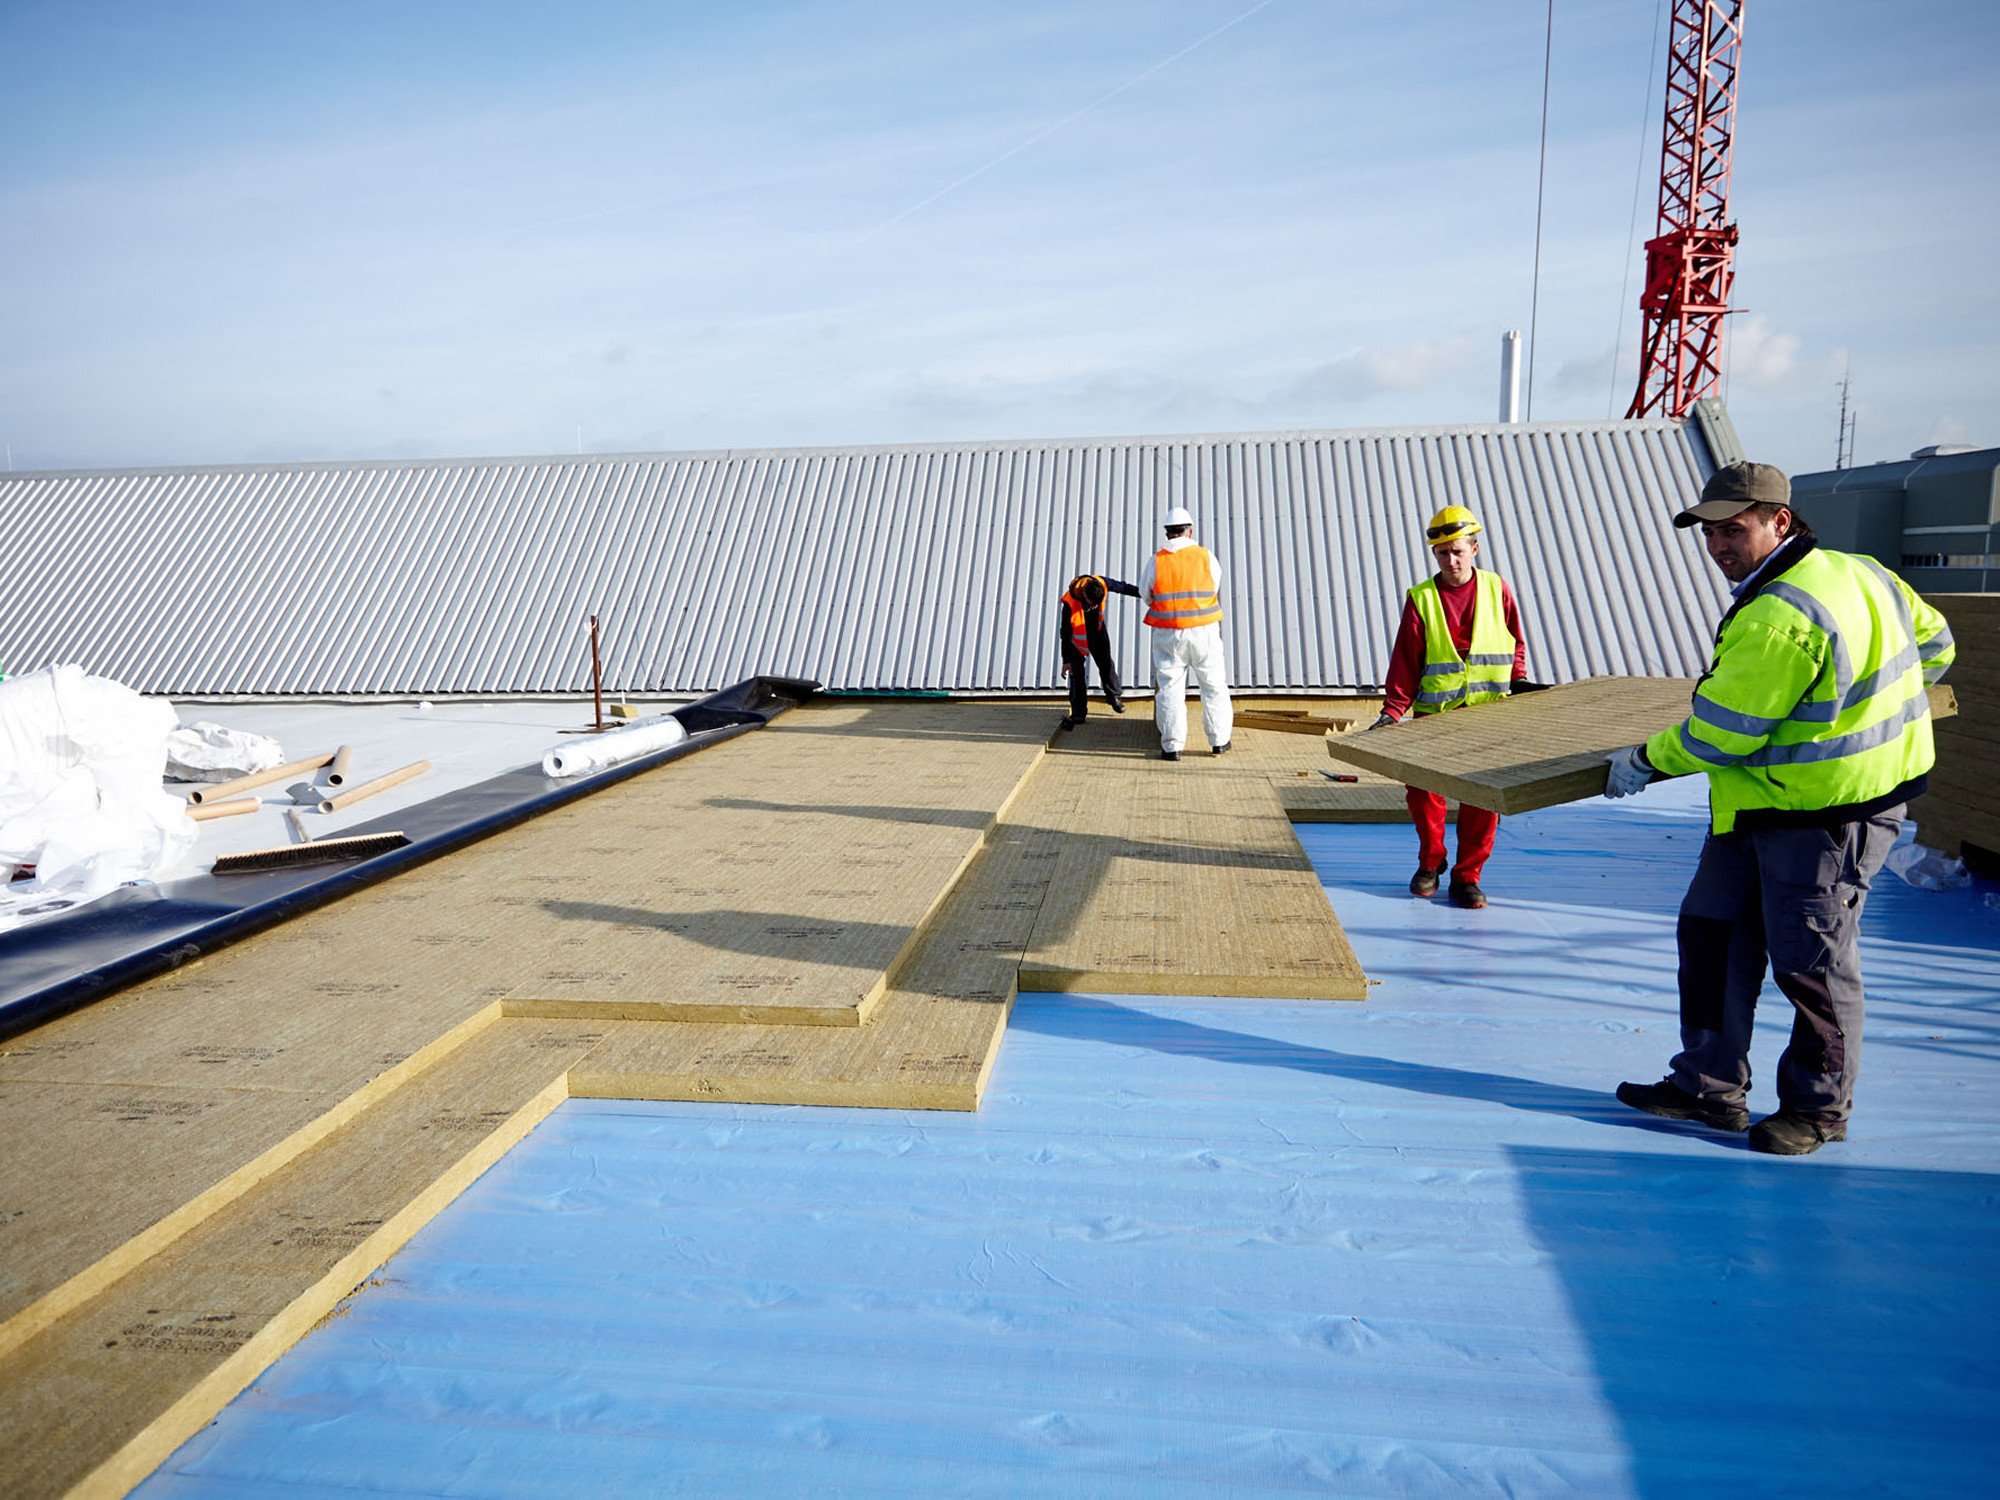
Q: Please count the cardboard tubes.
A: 4